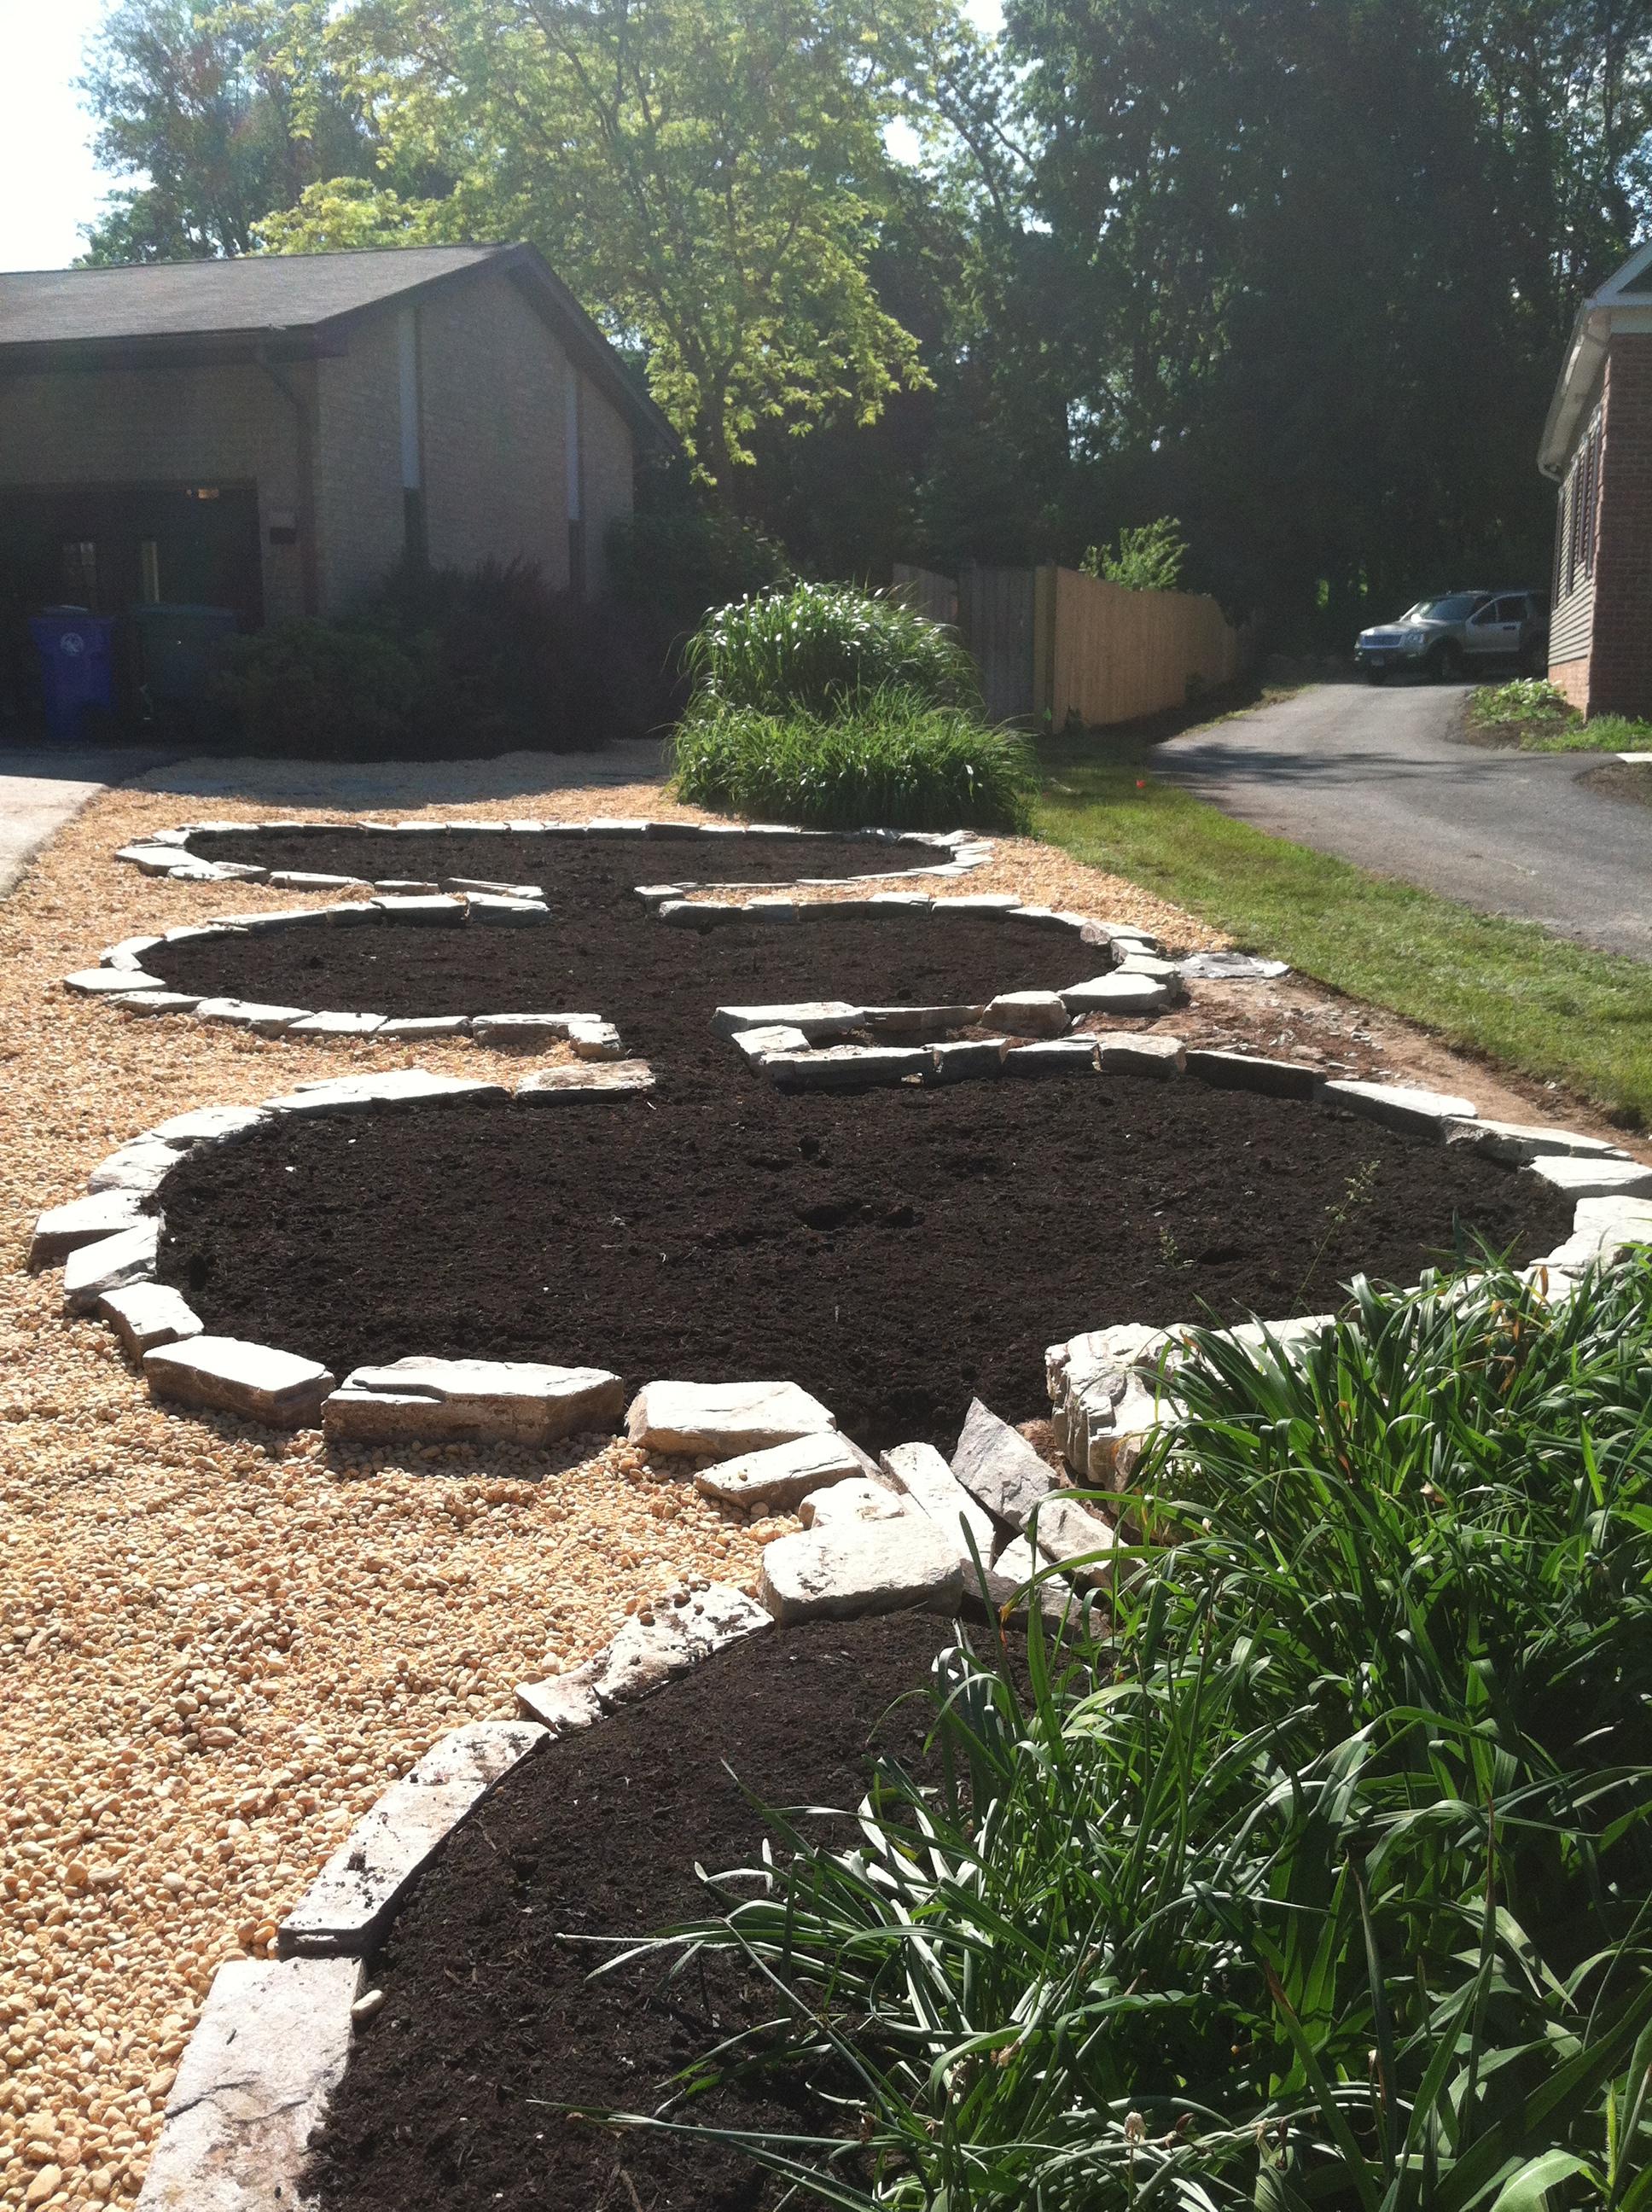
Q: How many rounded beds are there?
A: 4